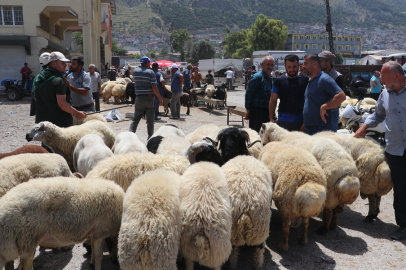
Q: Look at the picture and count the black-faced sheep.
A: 2